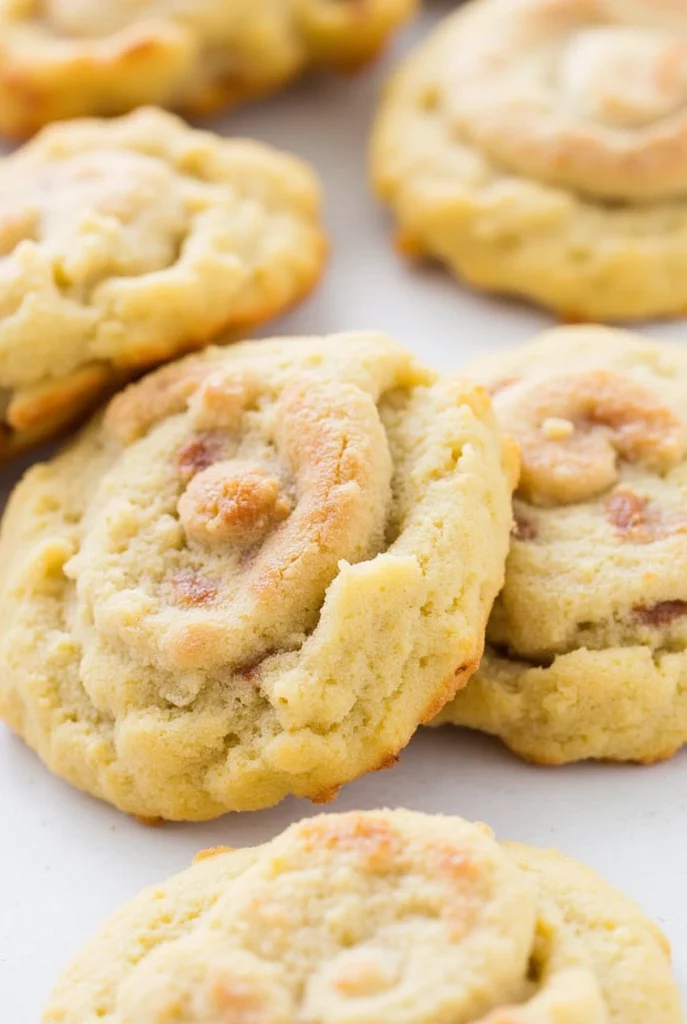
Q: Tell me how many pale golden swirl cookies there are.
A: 6